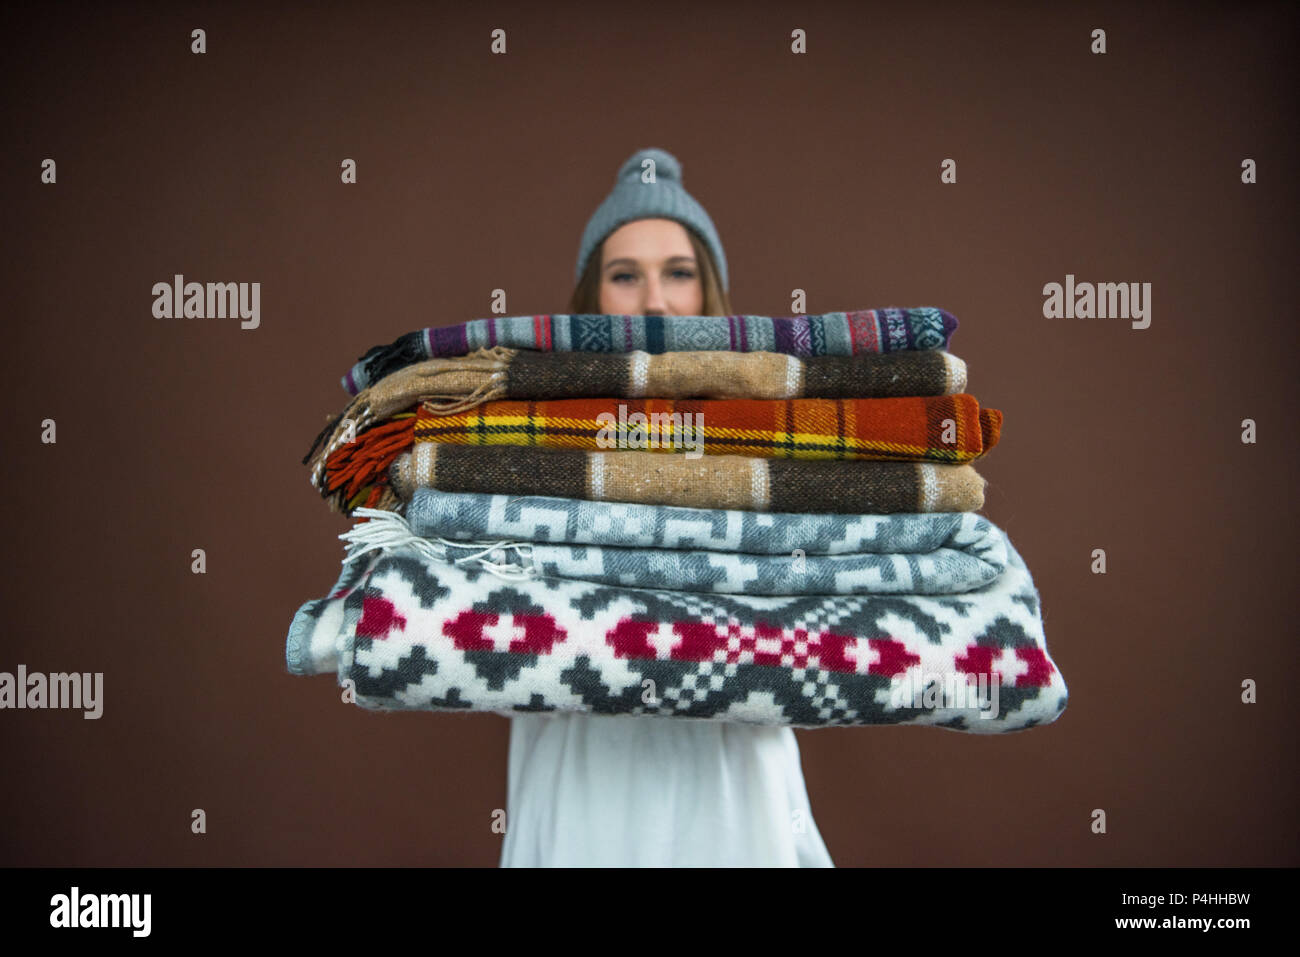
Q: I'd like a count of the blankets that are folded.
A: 6